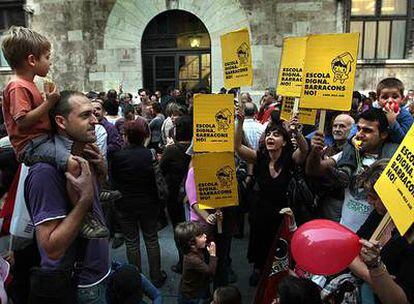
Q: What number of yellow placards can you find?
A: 7